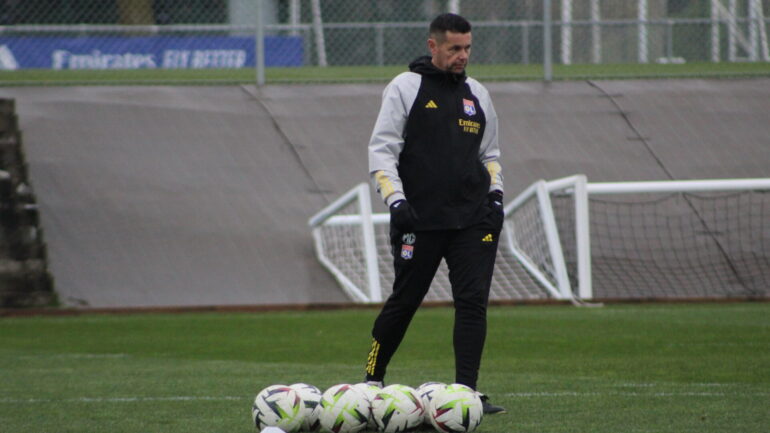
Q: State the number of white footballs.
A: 7